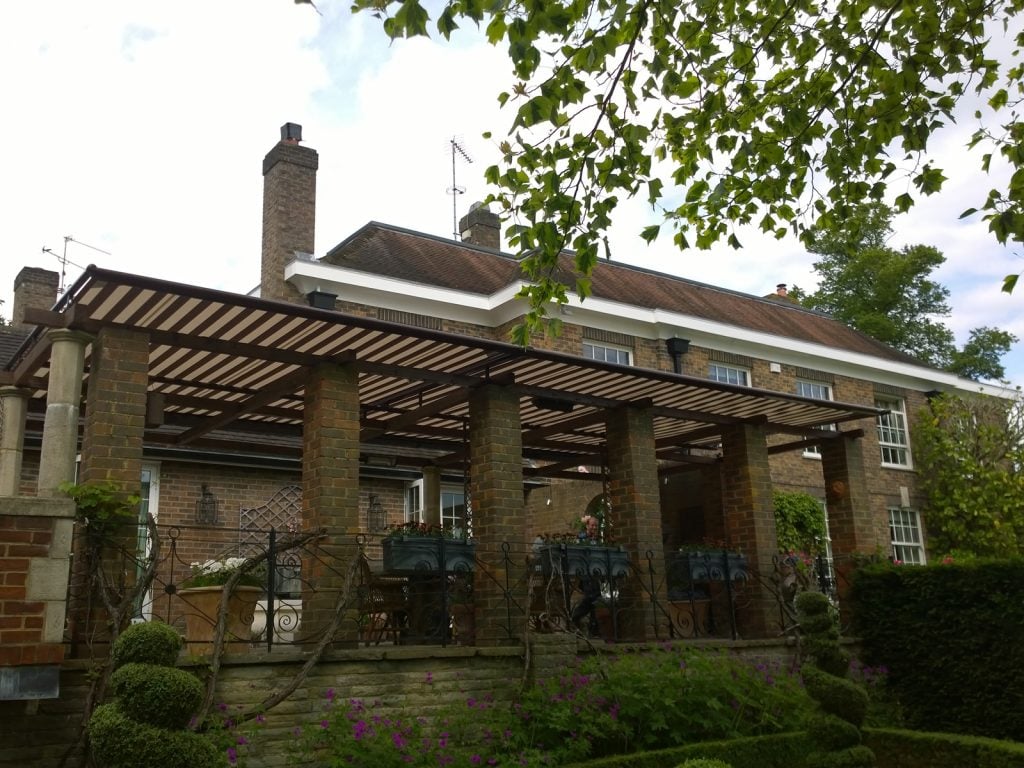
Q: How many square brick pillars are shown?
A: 6